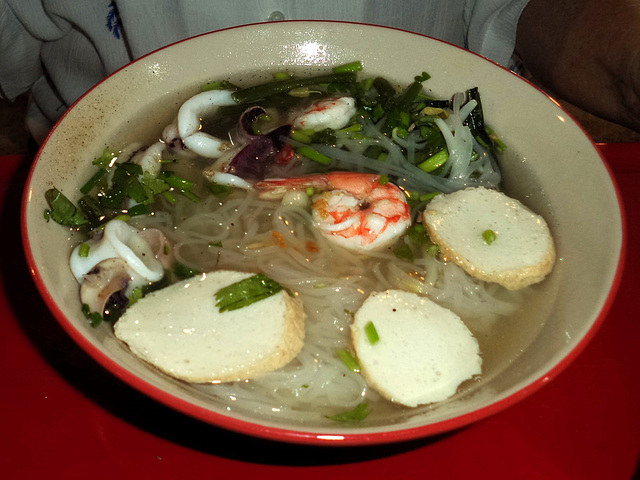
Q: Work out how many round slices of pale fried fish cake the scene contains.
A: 3